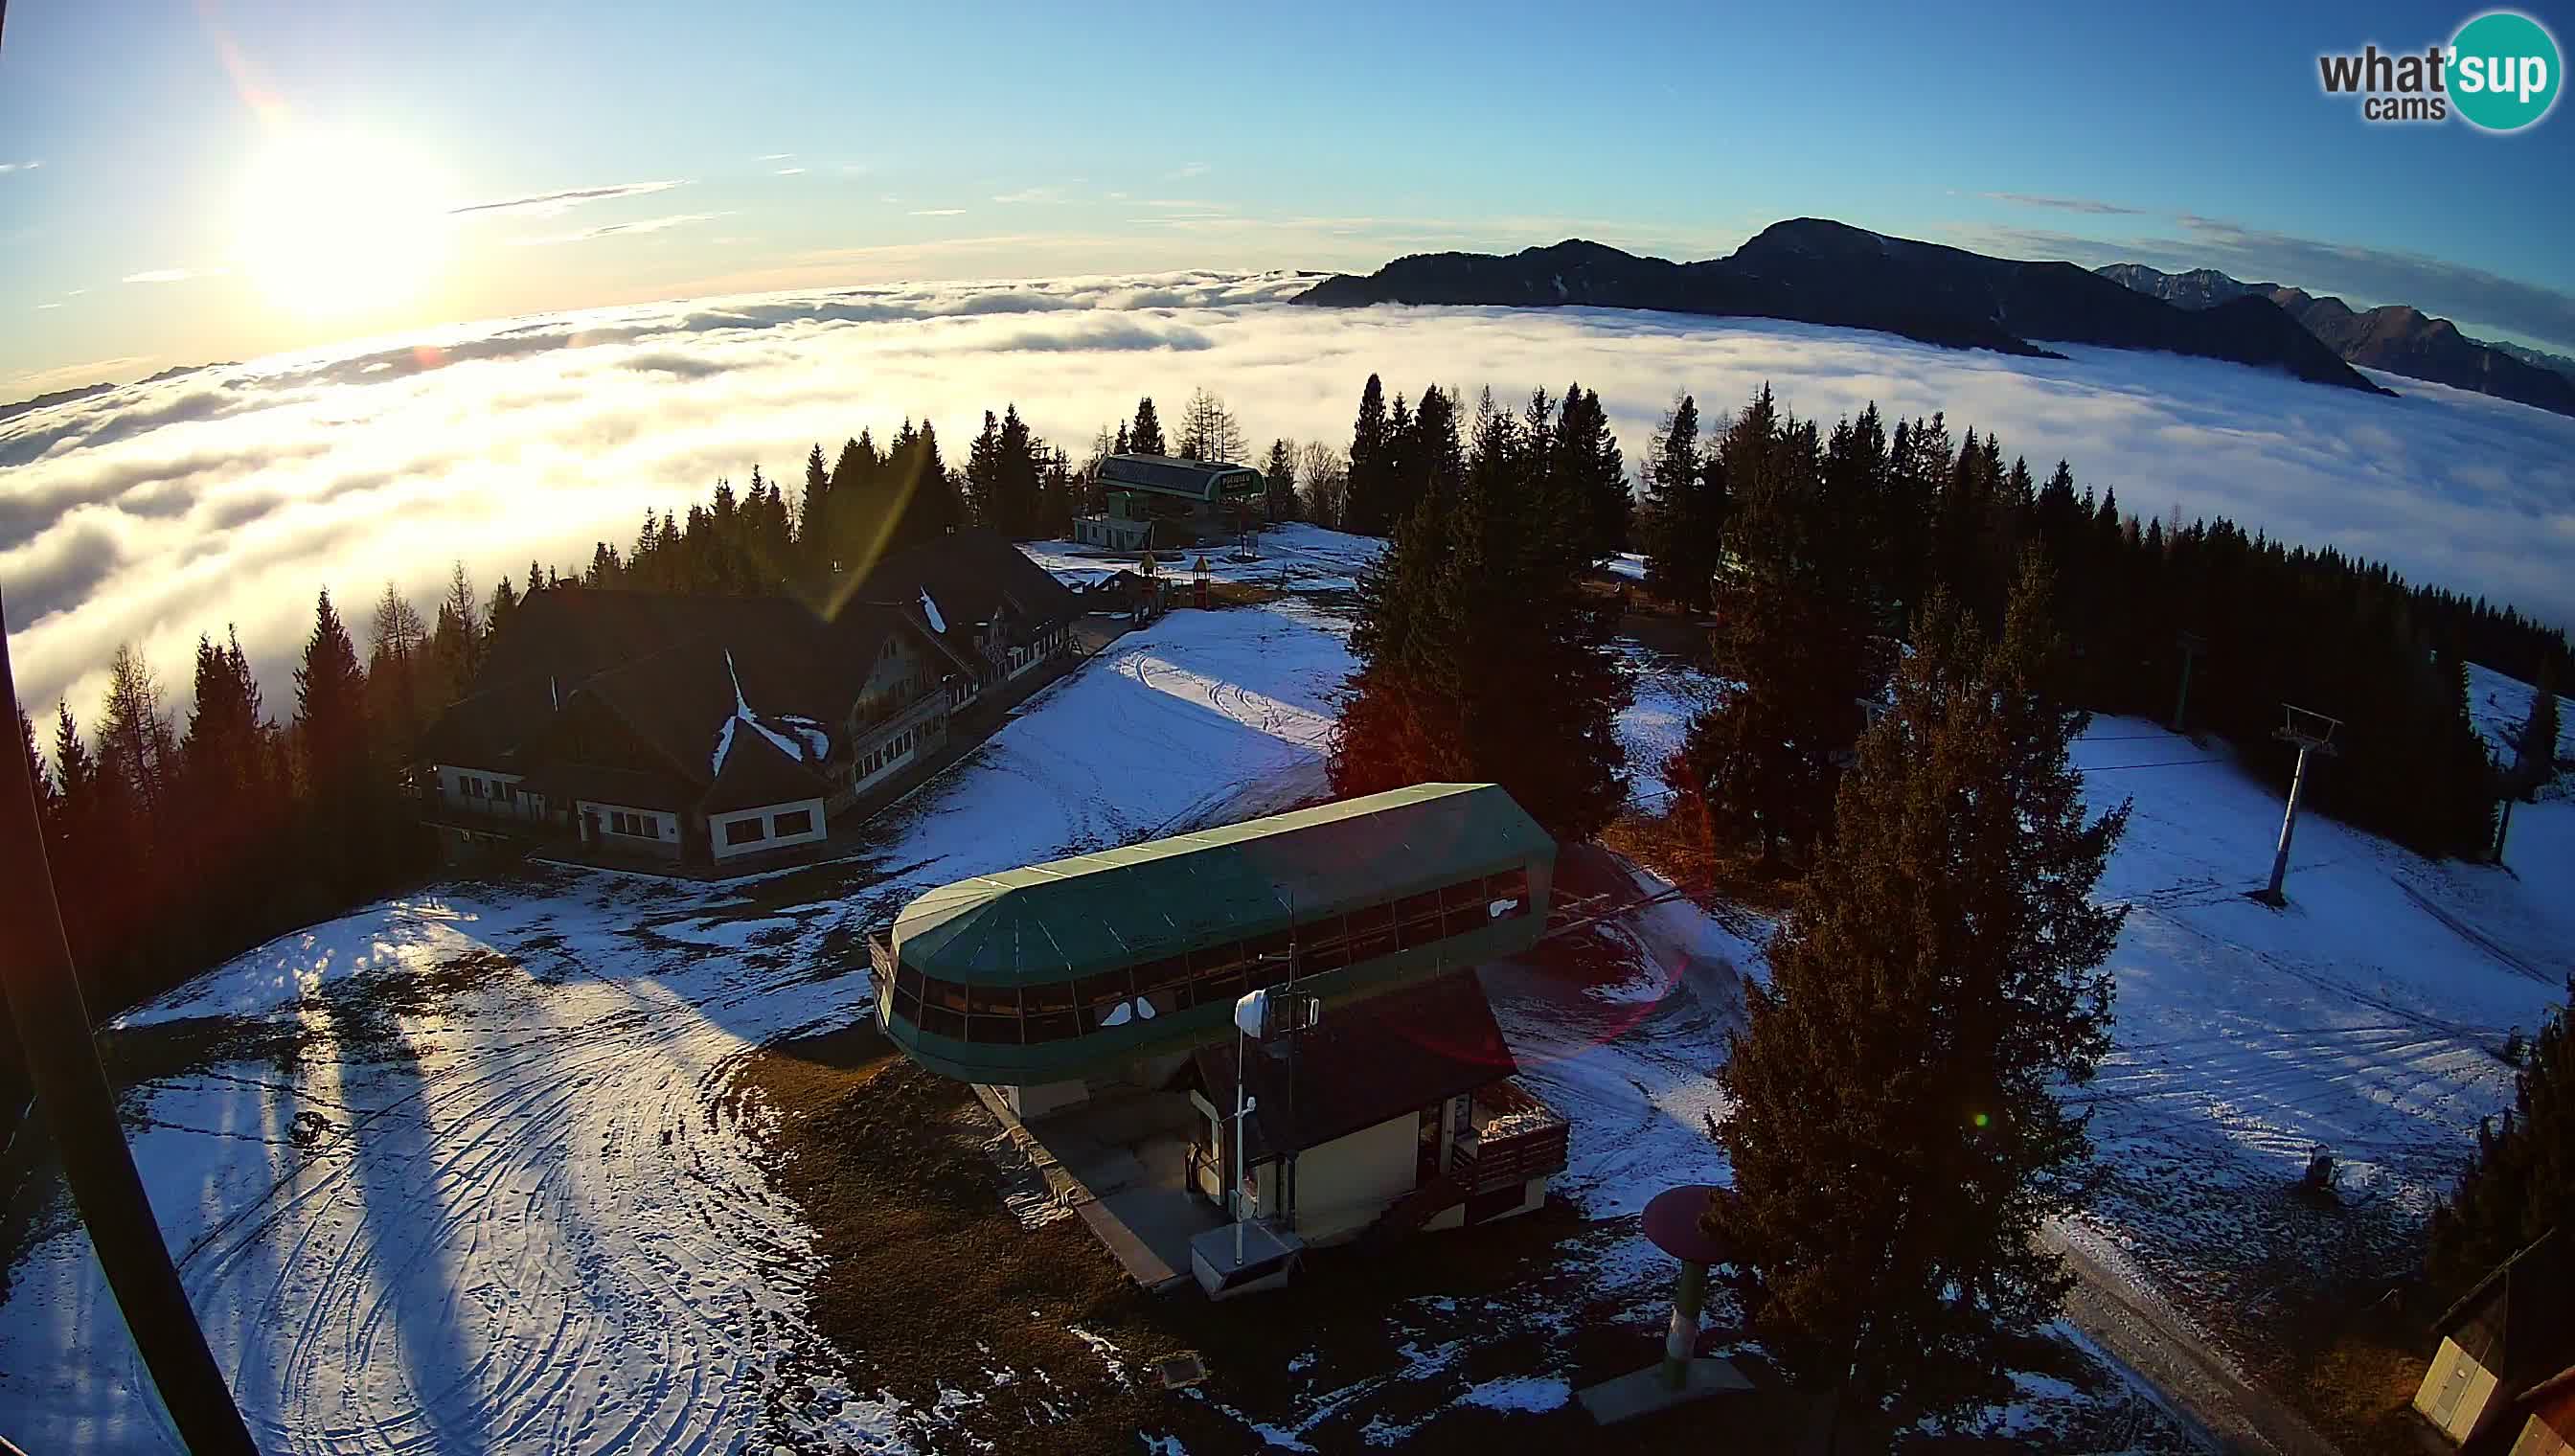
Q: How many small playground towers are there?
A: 2